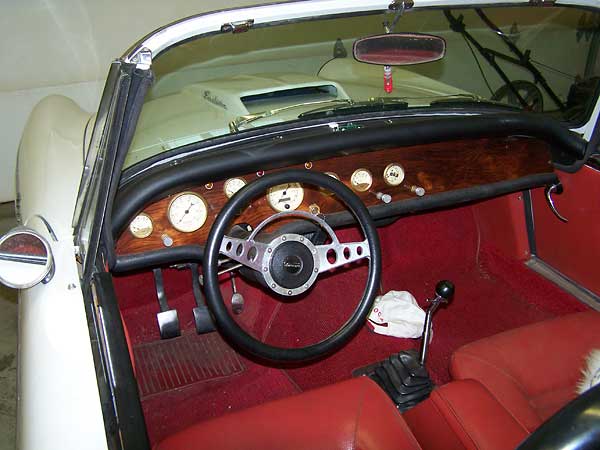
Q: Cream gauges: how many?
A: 7